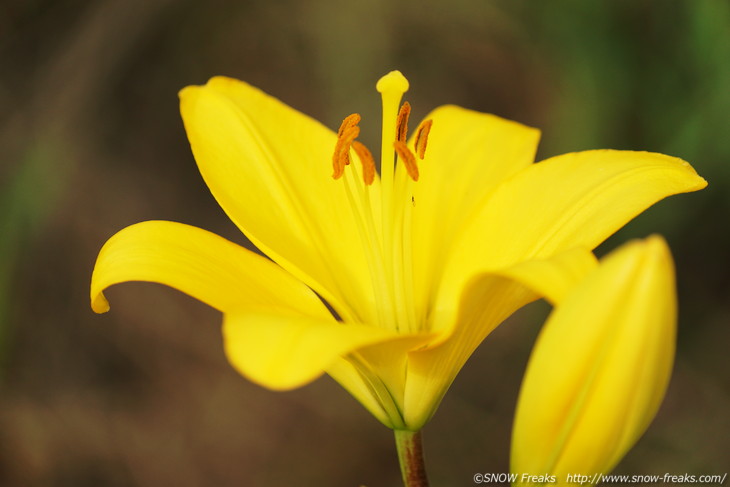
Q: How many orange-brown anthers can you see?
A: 6